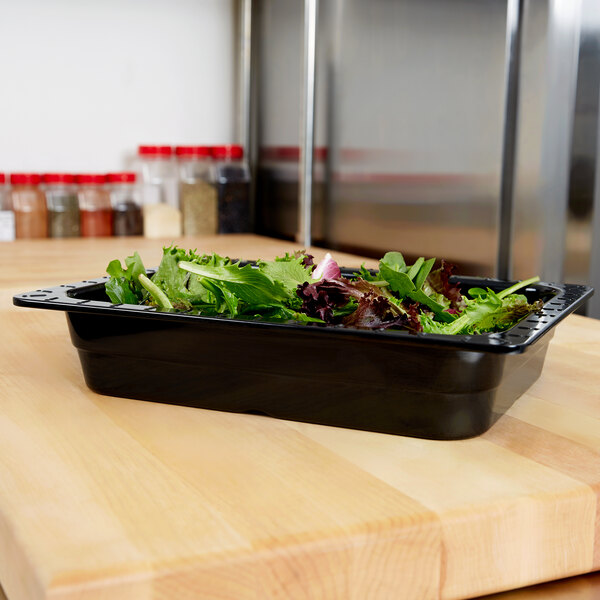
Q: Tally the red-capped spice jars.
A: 8